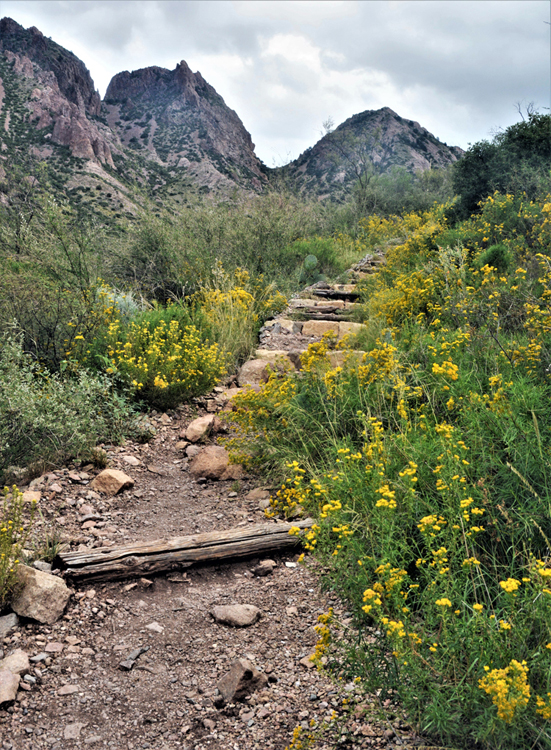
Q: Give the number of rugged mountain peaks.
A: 3